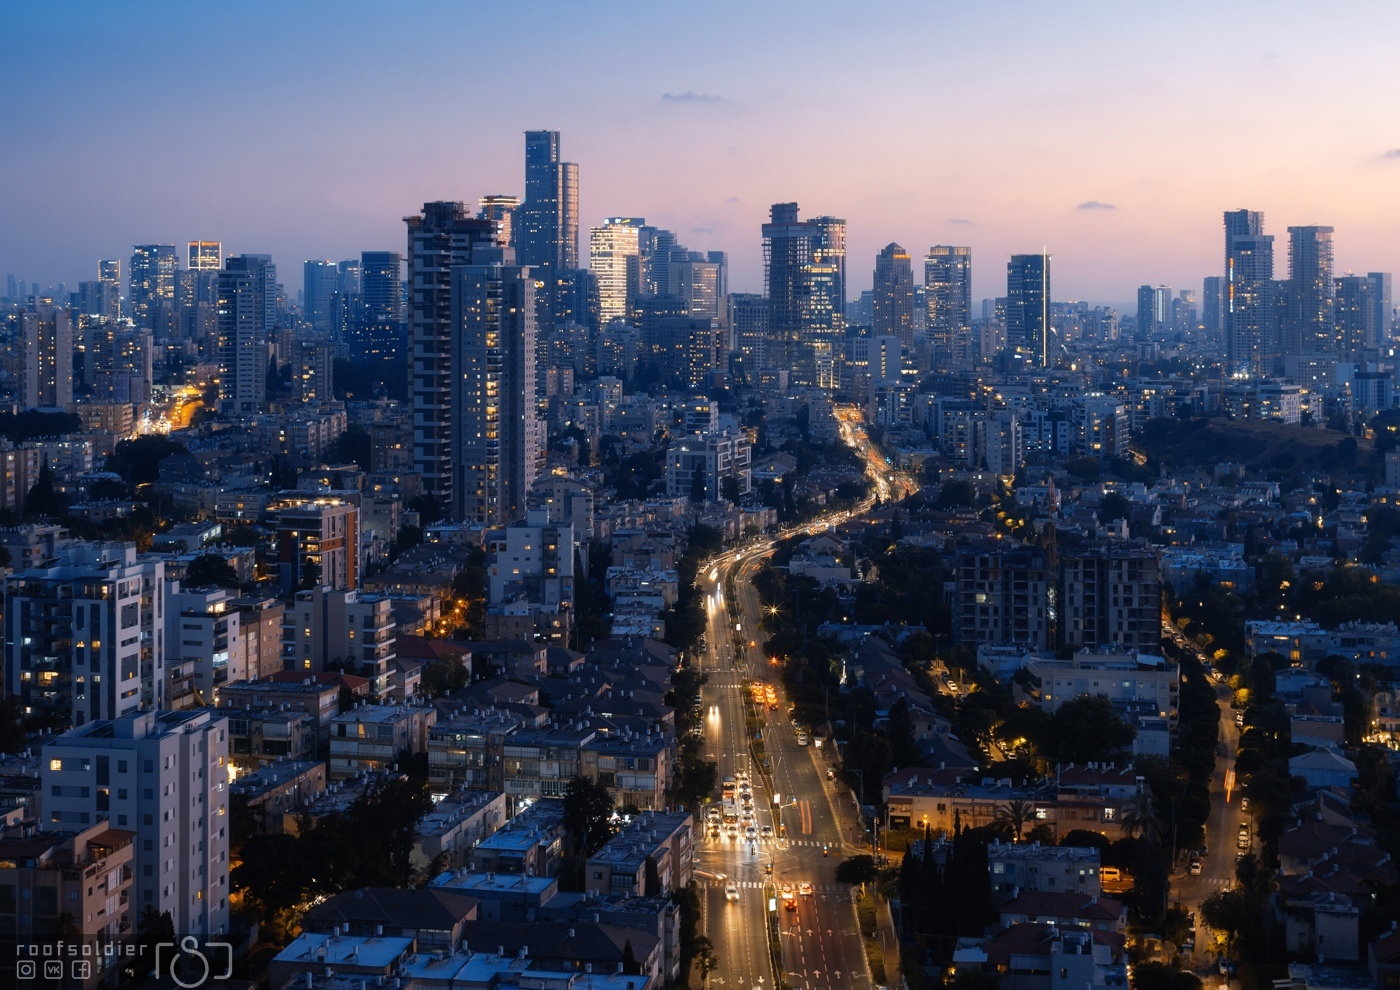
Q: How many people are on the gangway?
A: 0